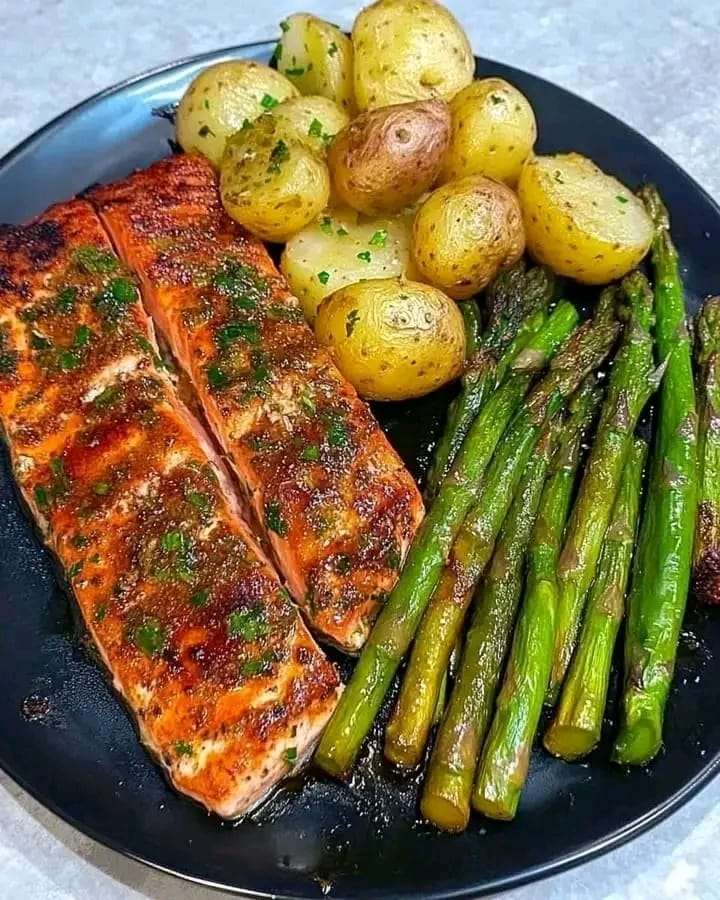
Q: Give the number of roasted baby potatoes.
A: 11